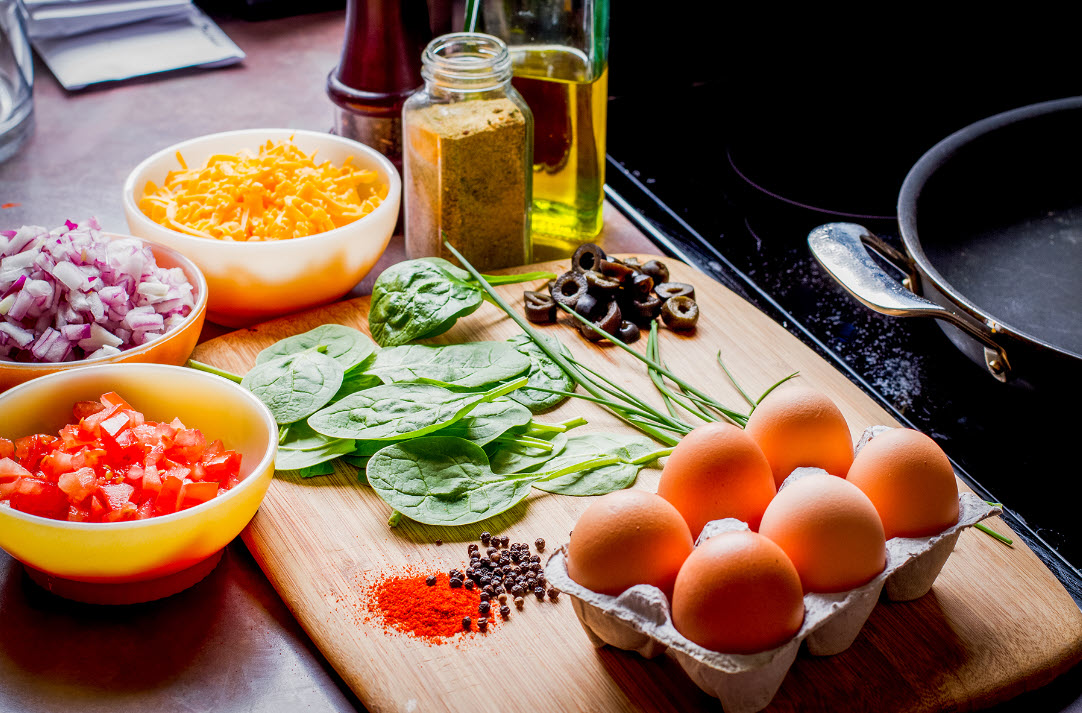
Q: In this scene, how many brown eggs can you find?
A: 6